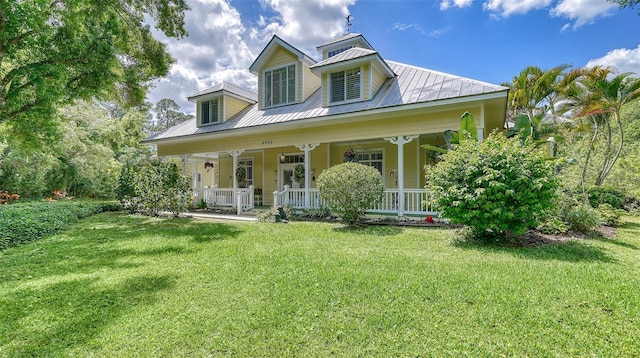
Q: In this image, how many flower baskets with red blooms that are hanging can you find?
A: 2